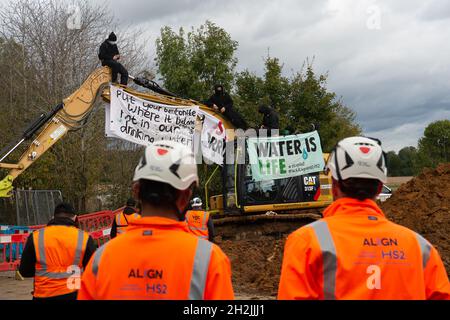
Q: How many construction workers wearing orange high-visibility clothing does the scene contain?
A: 5